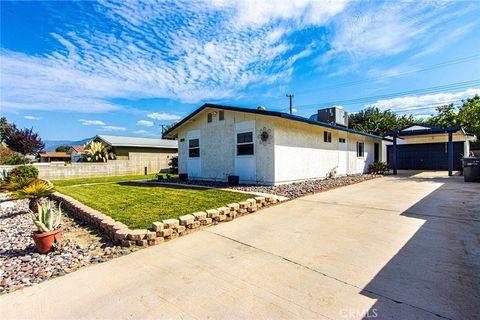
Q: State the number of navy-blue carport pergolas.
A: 1